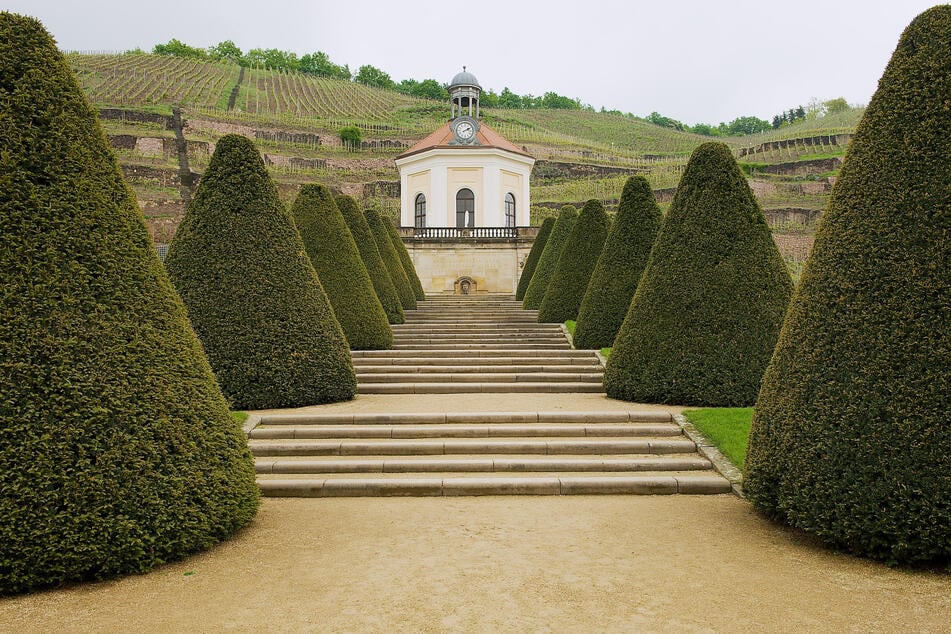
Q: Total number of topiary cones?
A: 12